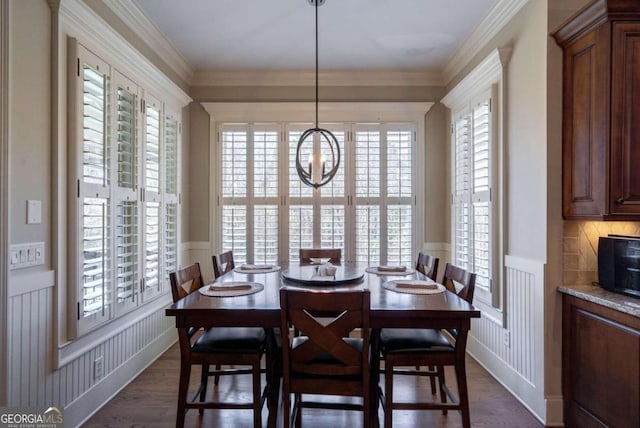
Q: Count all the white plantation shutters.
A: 12